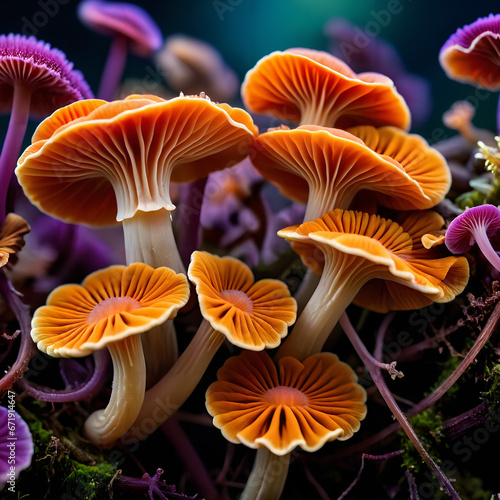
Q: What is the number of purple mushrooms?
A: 5